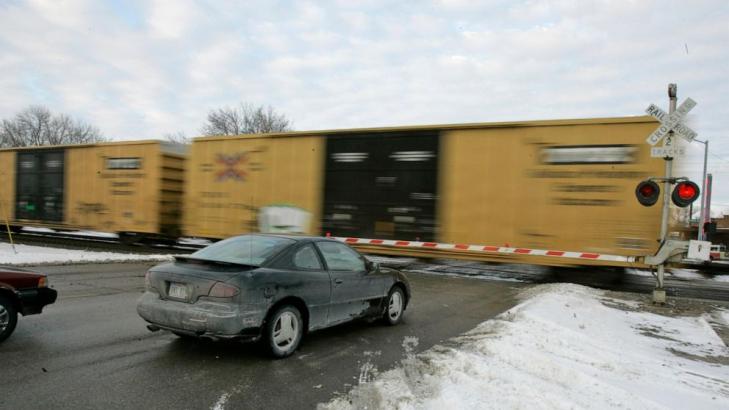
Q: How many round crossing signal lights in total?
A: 2